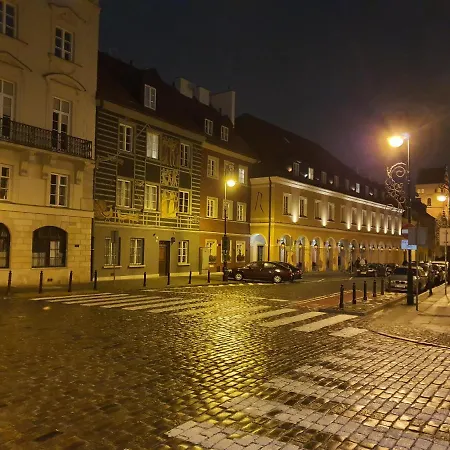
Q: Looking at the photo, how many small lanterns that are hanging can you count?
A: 11